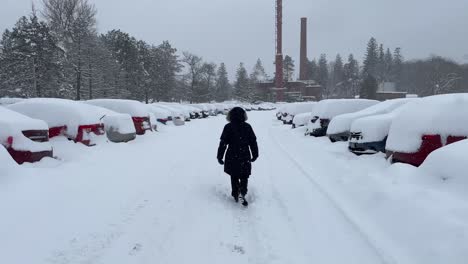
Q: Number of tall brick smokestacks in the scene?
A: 2